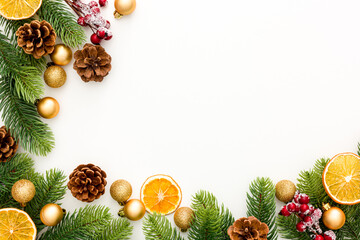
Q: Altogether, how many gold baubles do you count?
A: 11